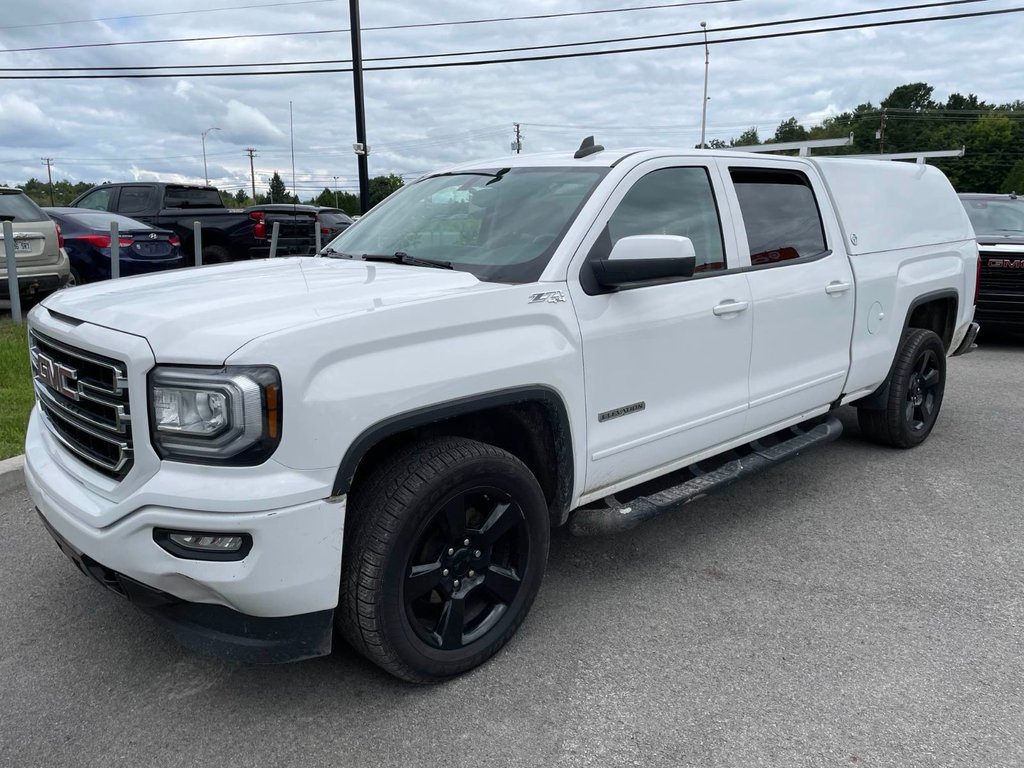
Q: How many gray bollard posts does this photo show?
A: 5